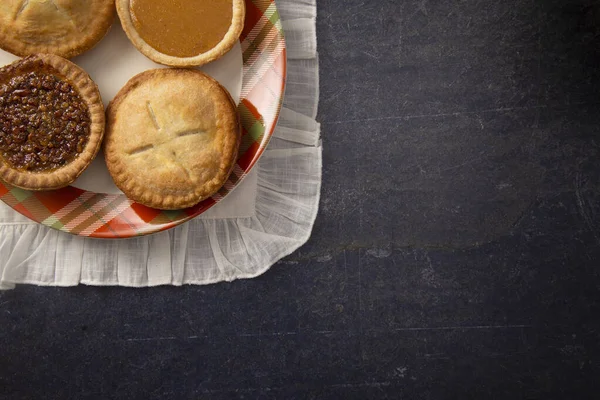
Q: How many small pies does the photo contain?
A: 4